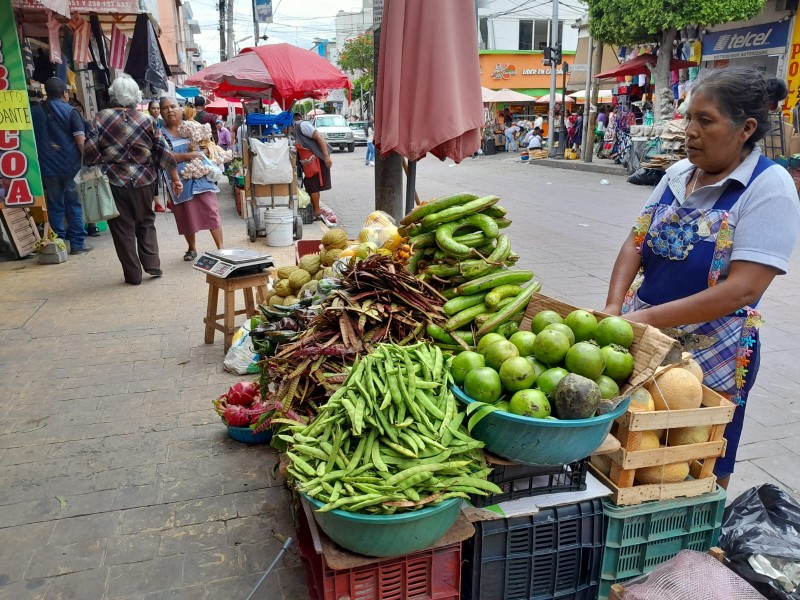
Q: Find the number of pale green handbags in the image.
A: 1